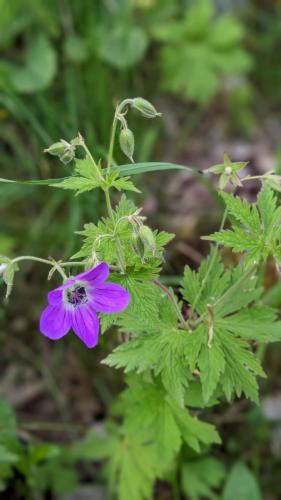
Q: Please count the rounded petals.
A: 5